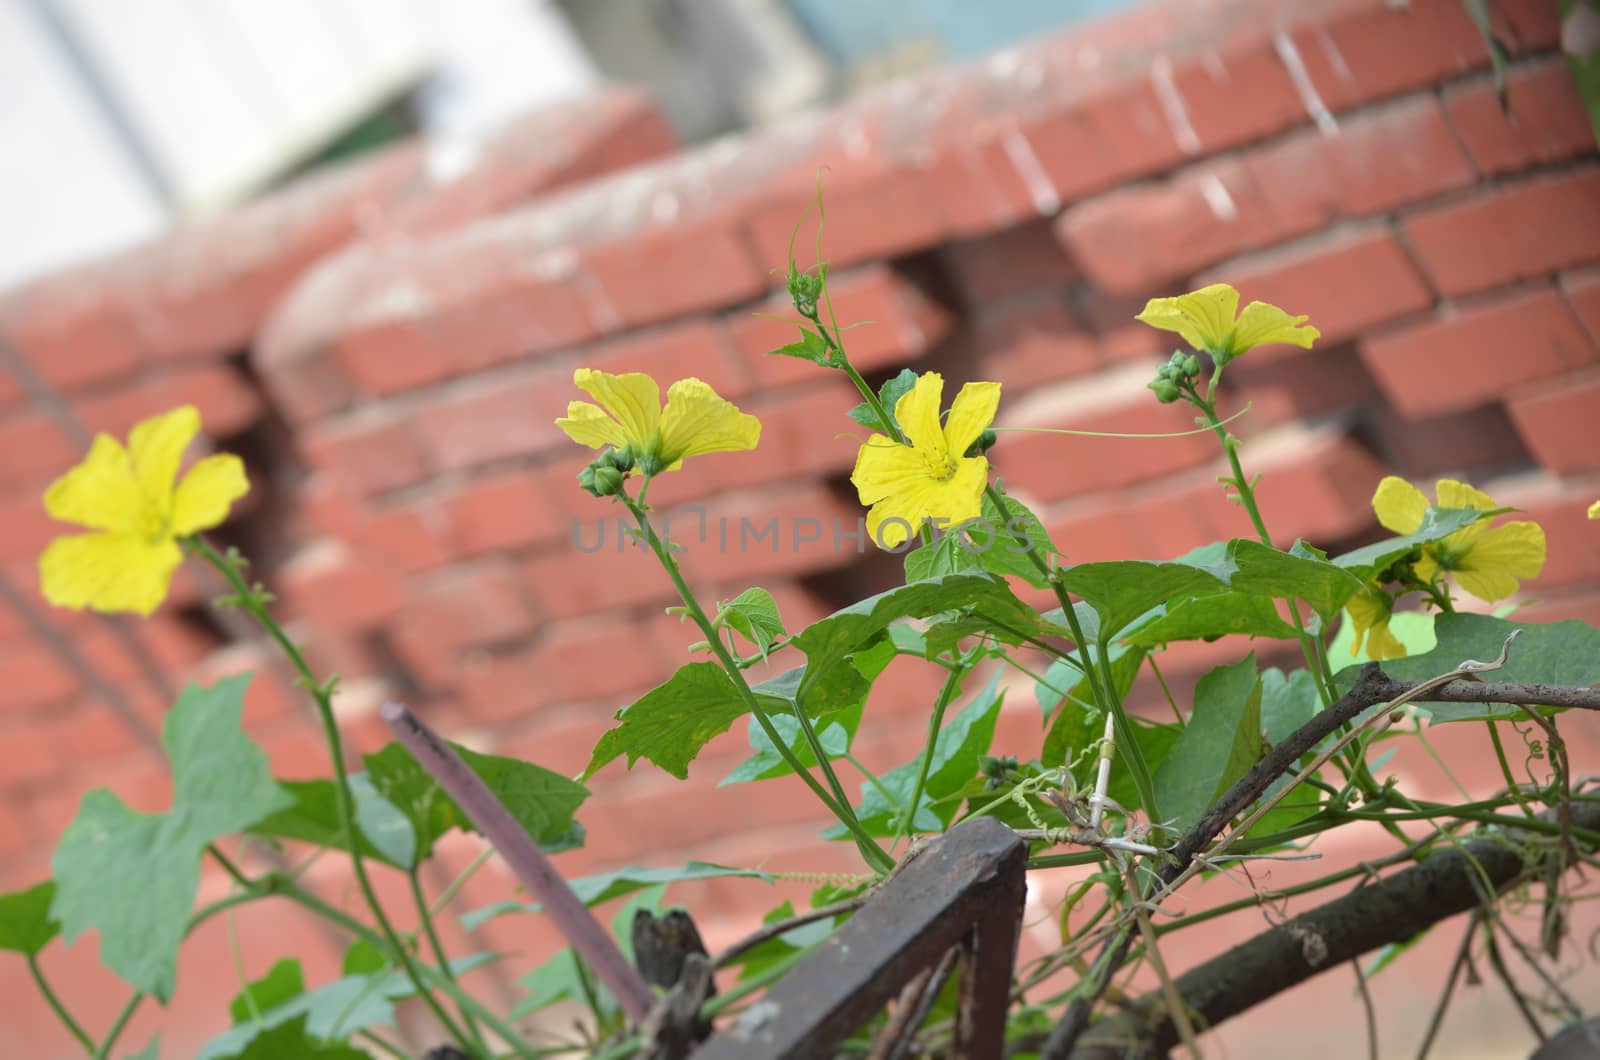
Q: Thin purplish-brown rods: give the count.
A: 1